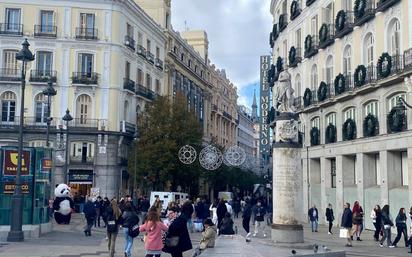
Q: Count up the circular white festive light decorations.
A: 3